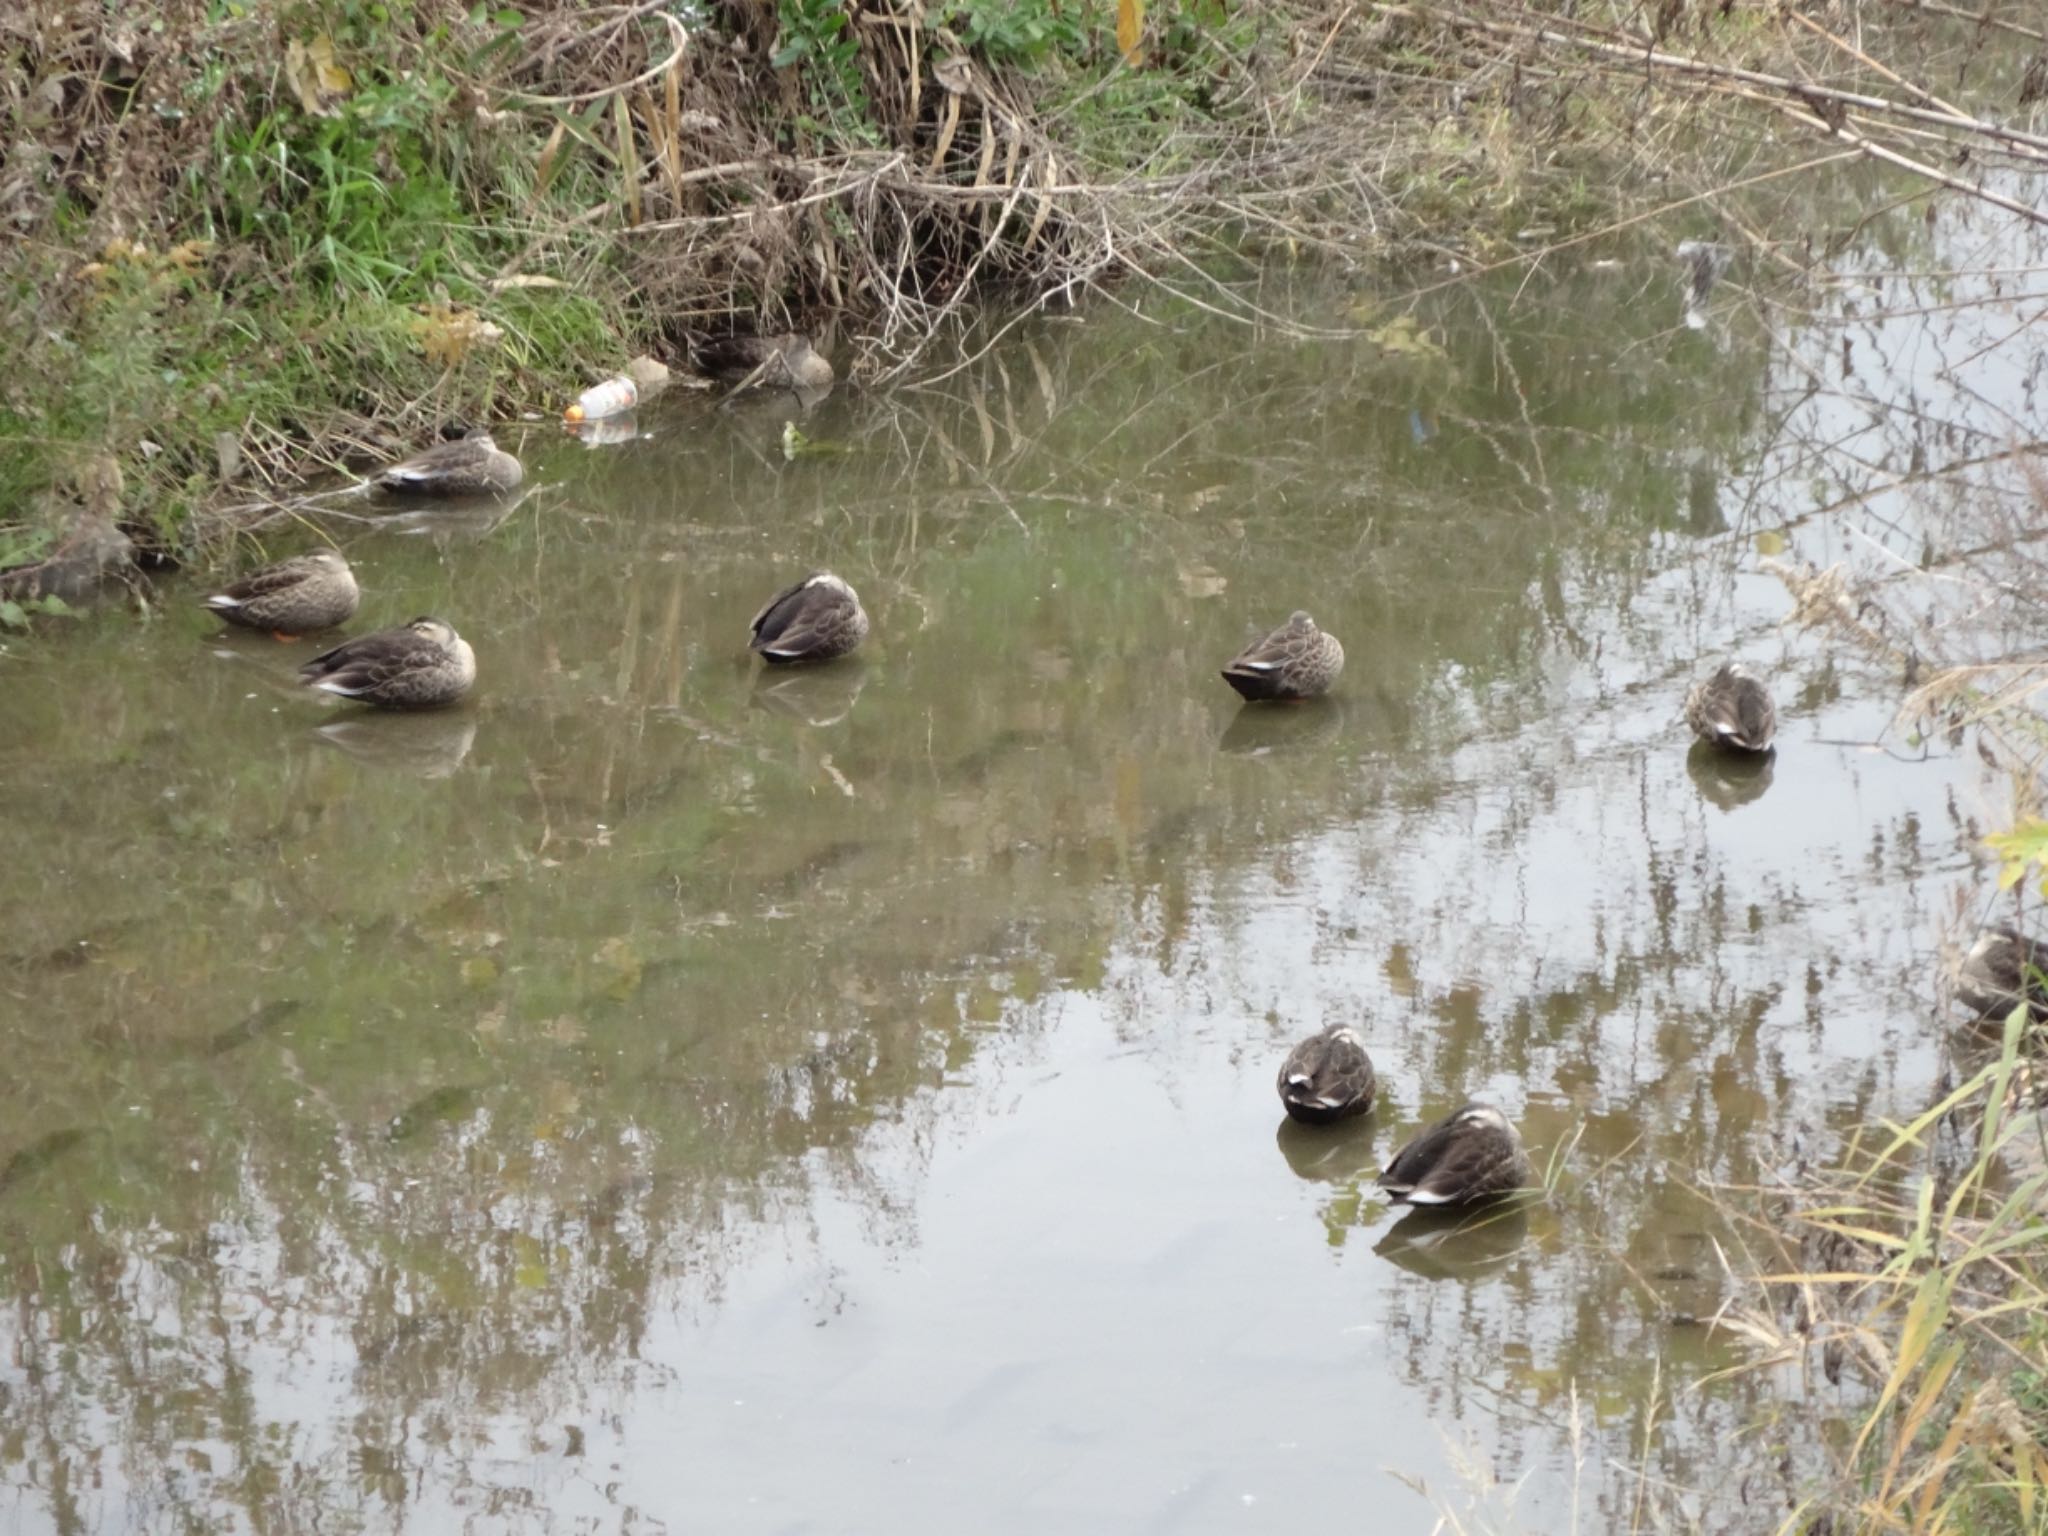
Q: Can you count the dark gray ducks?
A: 10